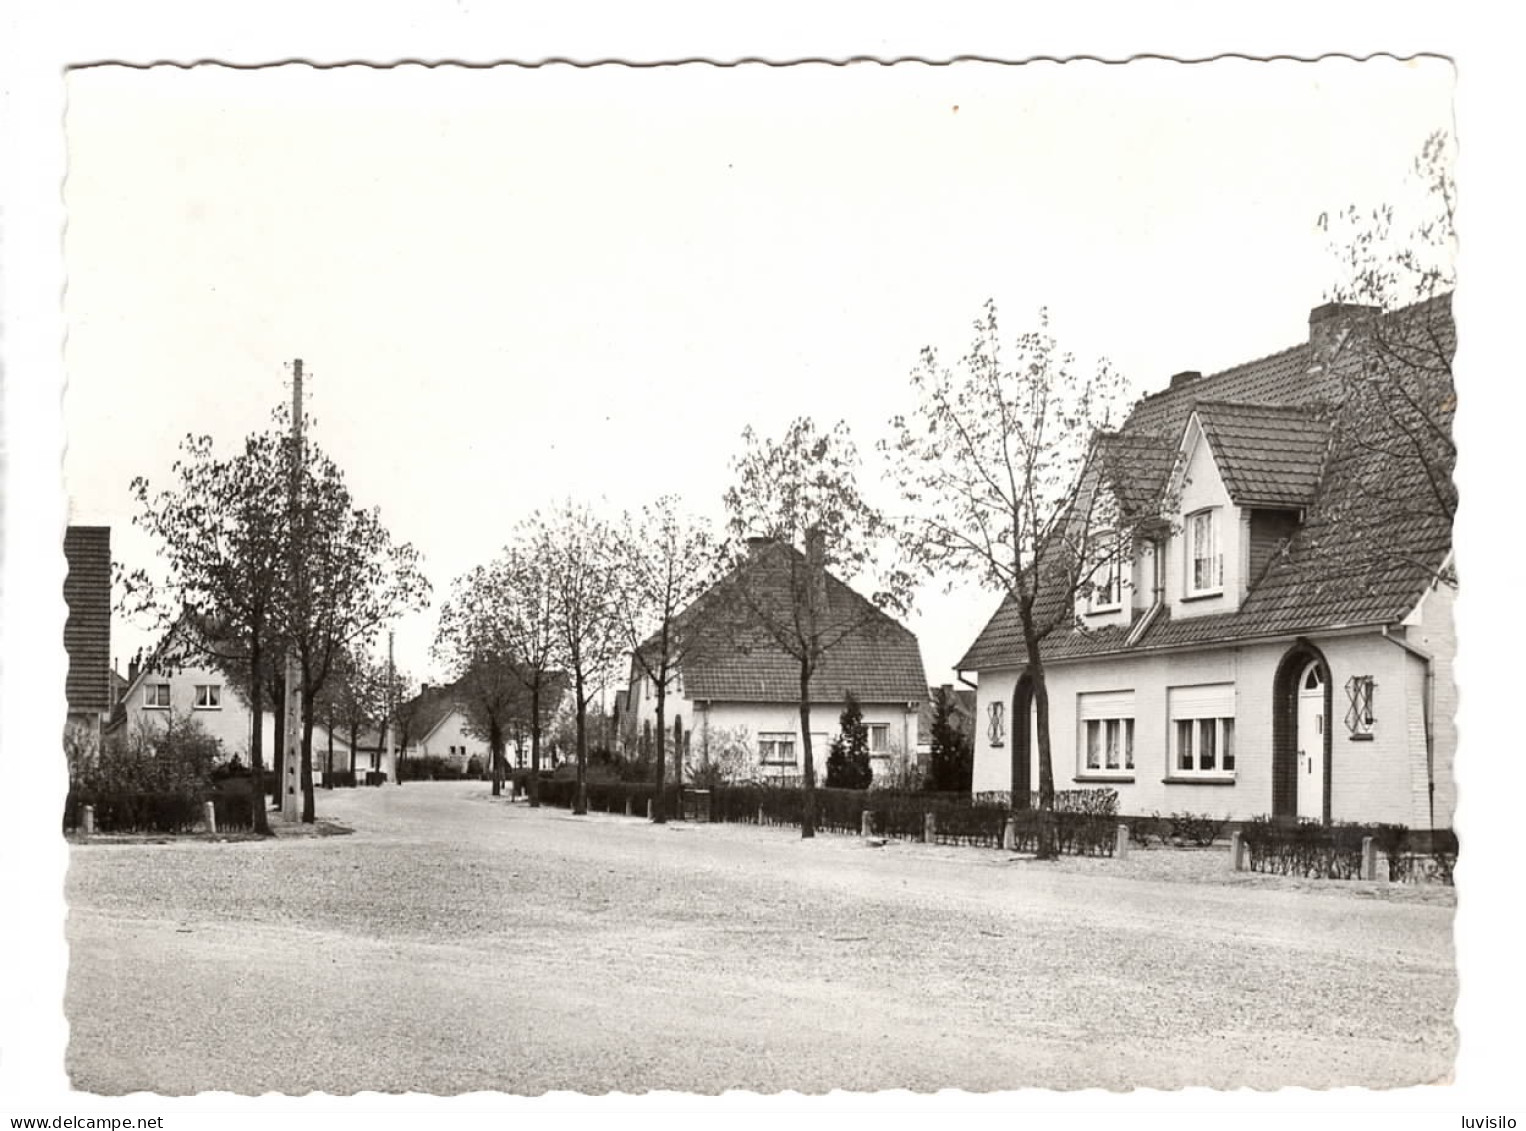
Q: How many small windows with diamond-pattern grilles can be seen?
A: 2